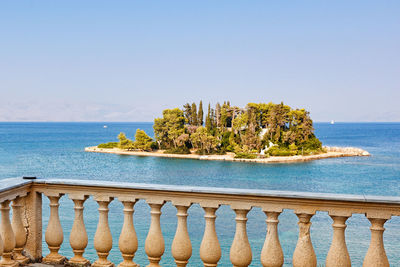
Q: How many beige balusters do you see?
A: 14